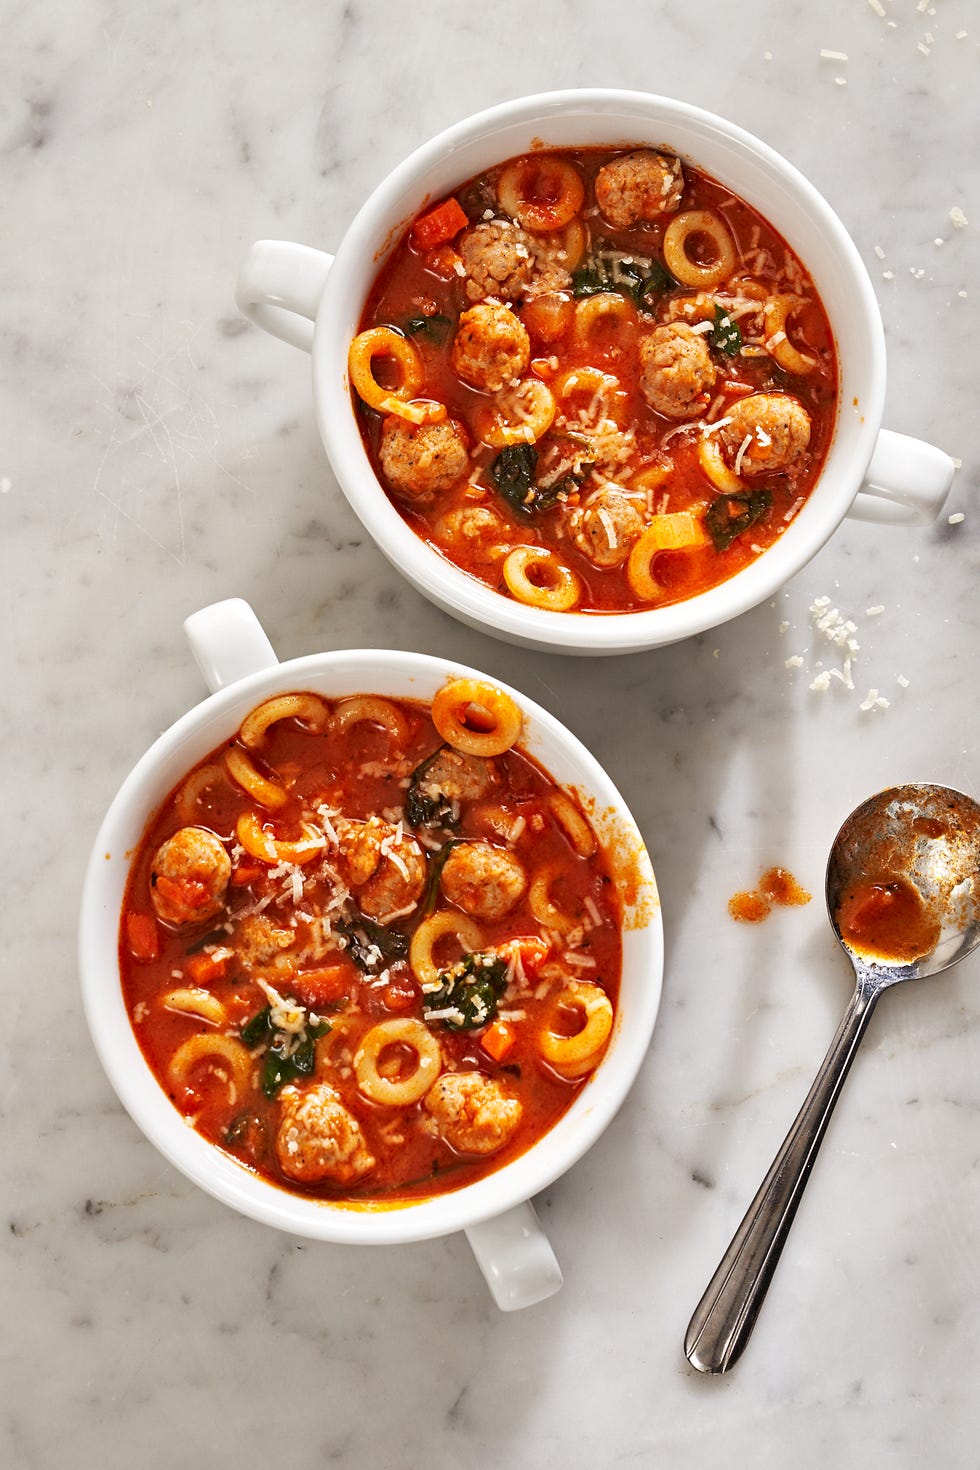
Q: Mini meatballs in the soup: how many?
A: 13